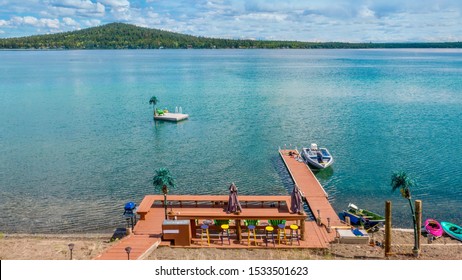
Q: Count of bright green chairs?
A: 4